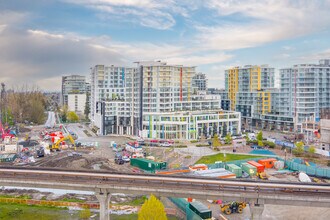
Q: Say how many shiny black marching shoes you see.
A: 0